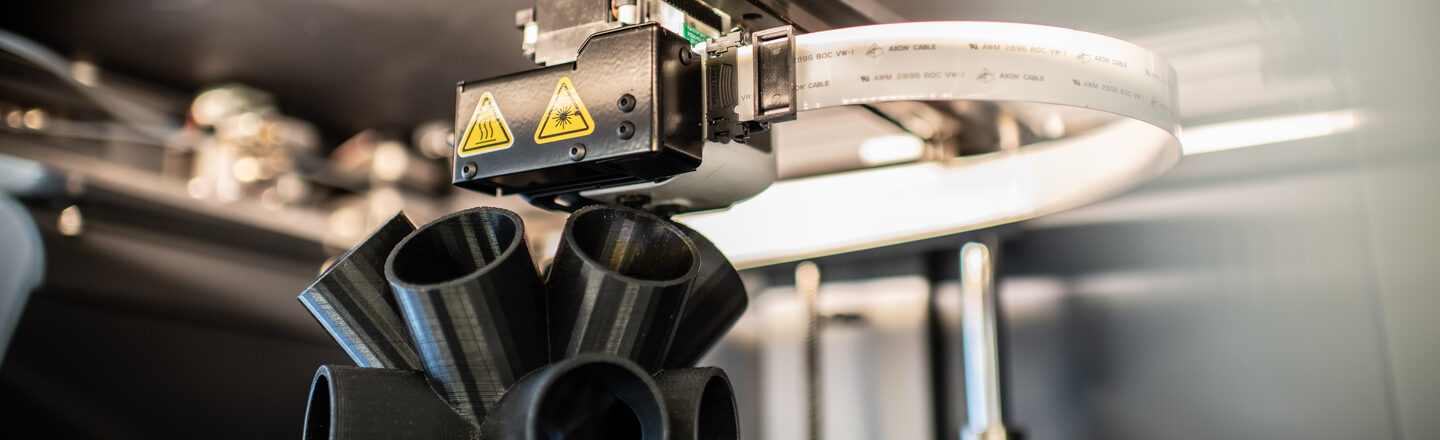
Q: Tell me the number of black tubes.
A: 7